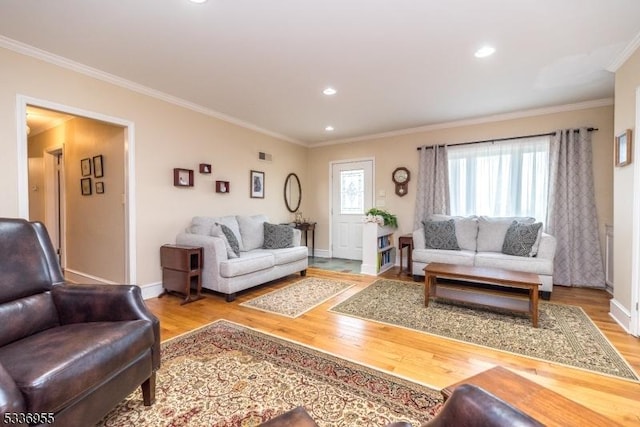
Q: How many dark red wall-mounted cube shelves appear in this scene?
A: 3